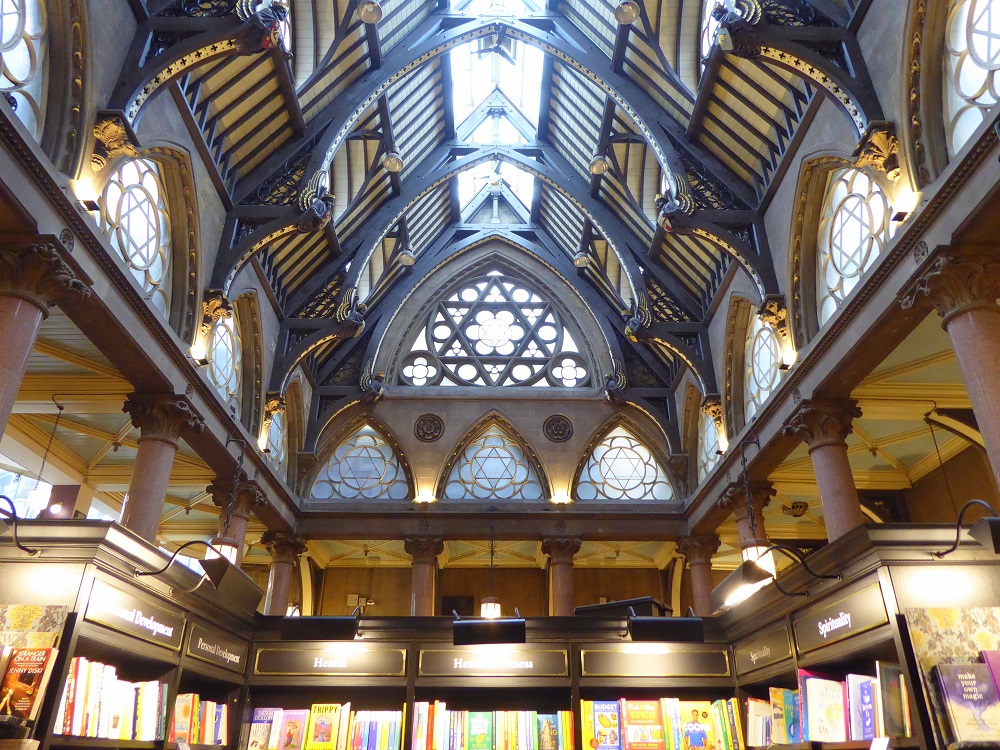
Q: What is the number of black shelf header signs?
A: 7